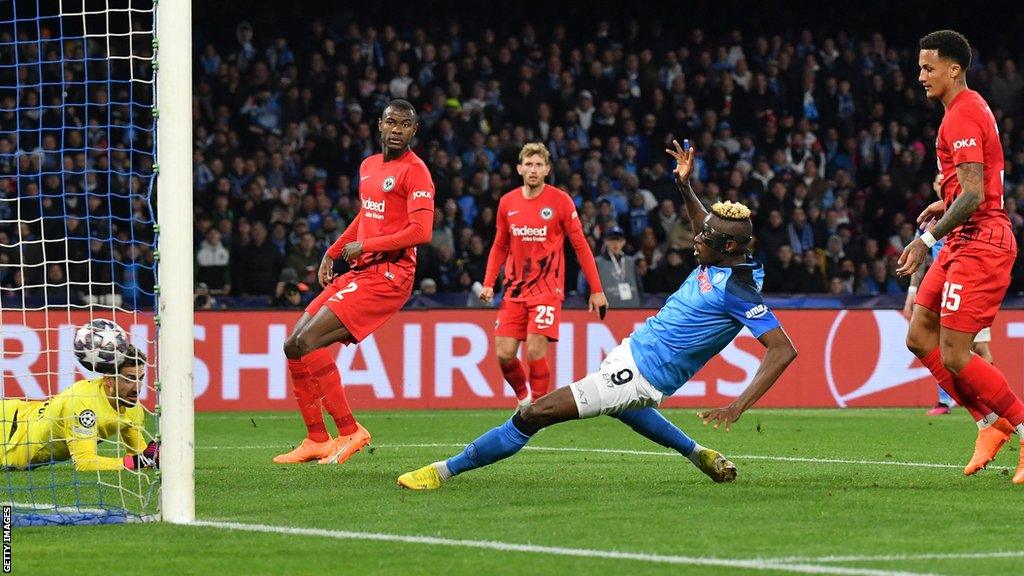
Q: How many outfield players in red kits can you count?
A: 3